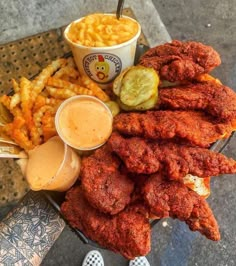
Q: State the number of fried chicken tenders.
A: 7